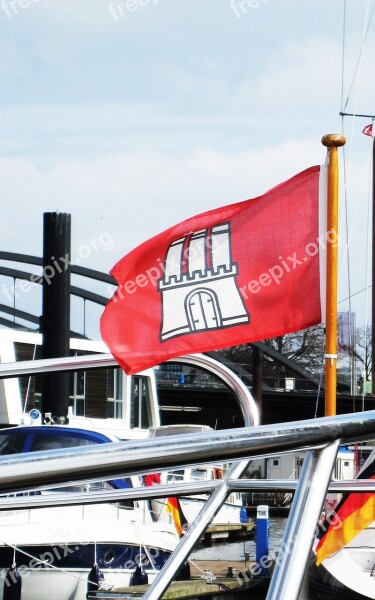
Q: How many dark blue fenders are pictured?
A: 3